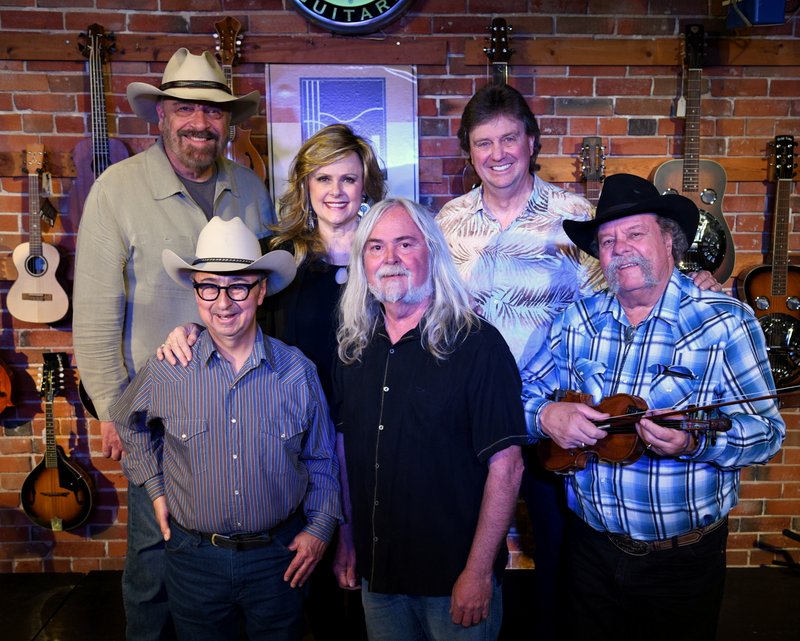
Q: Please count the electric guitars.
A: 0